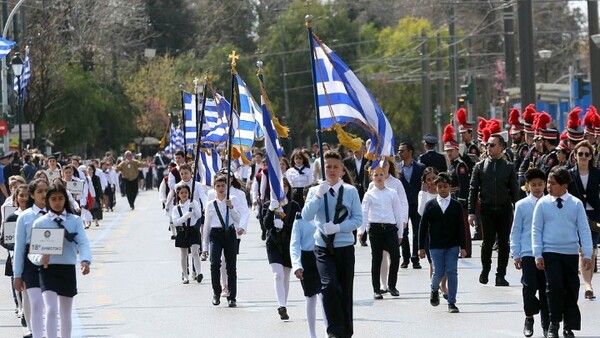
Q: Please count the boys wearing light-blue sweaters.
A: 3